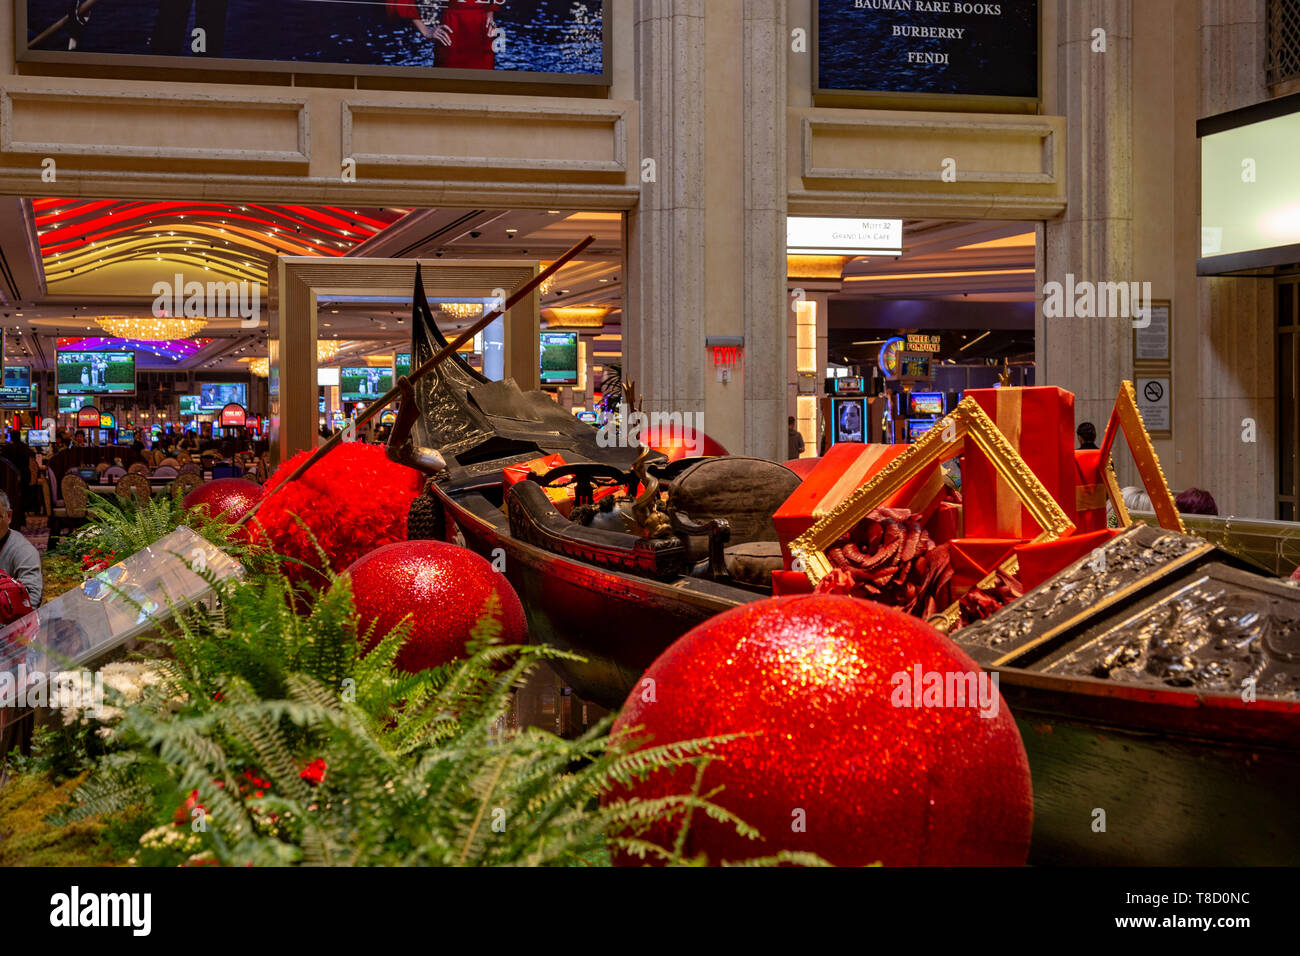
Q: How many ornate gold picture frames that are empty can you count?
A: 2